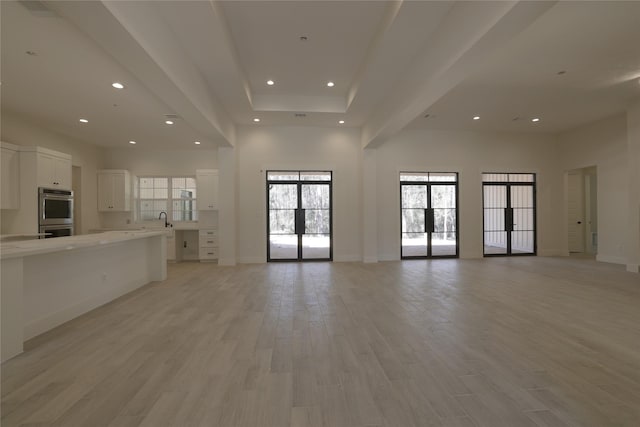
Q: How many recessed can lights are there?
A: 11